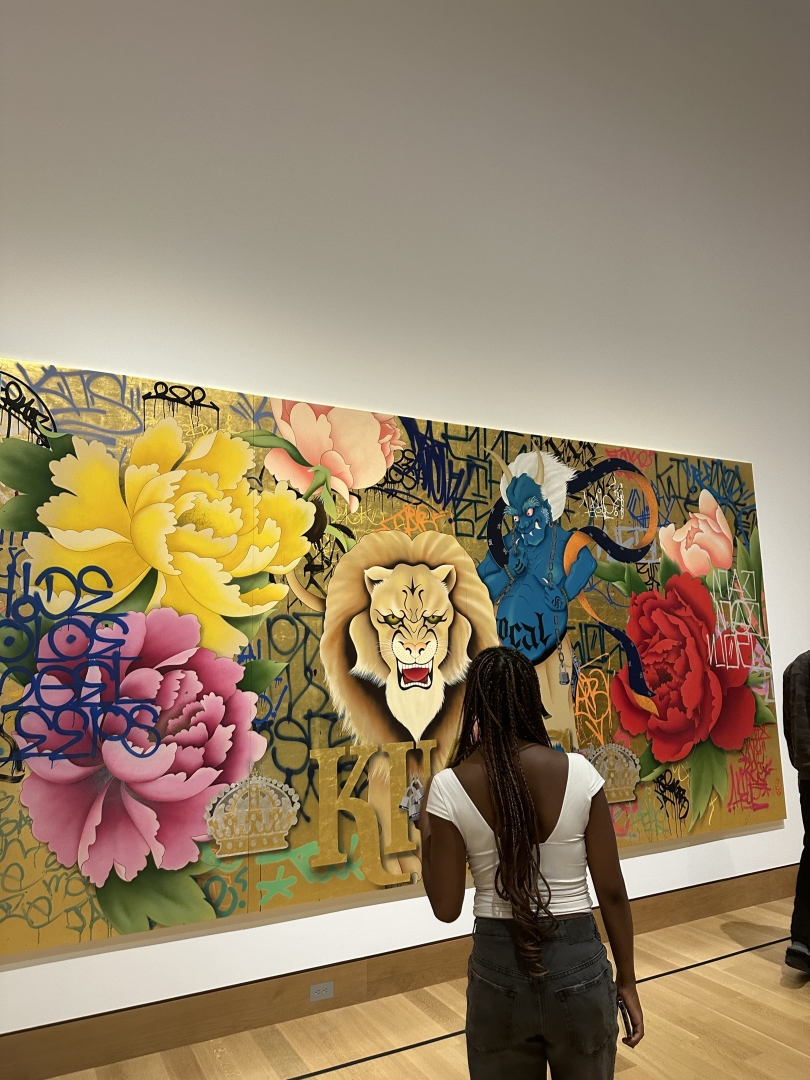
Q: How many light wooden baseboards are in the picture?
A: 1